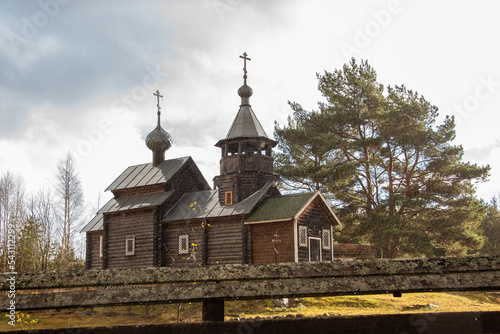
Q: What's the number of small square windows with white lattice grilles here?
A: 4